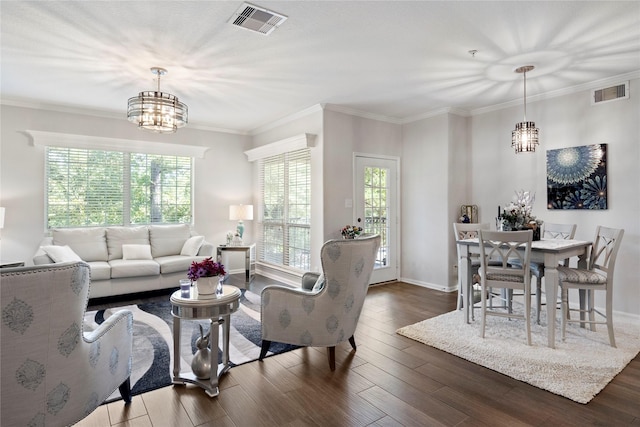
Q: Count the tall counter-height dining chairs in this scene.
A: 4